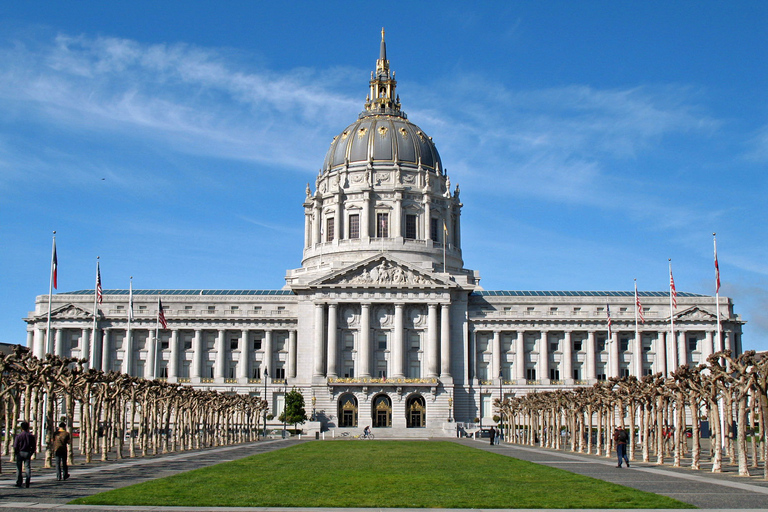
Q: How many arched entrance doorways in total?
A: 3